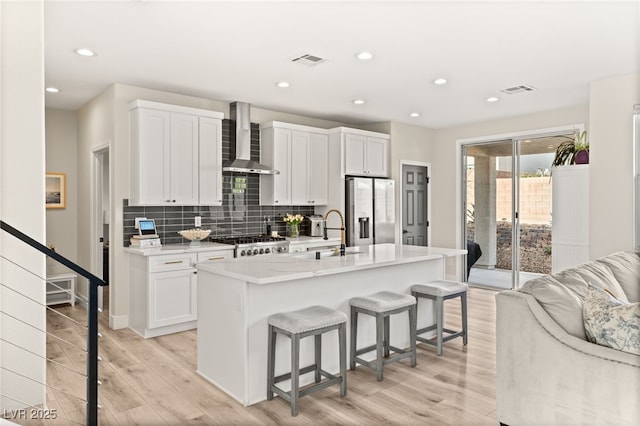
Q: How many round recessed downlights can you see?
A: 8